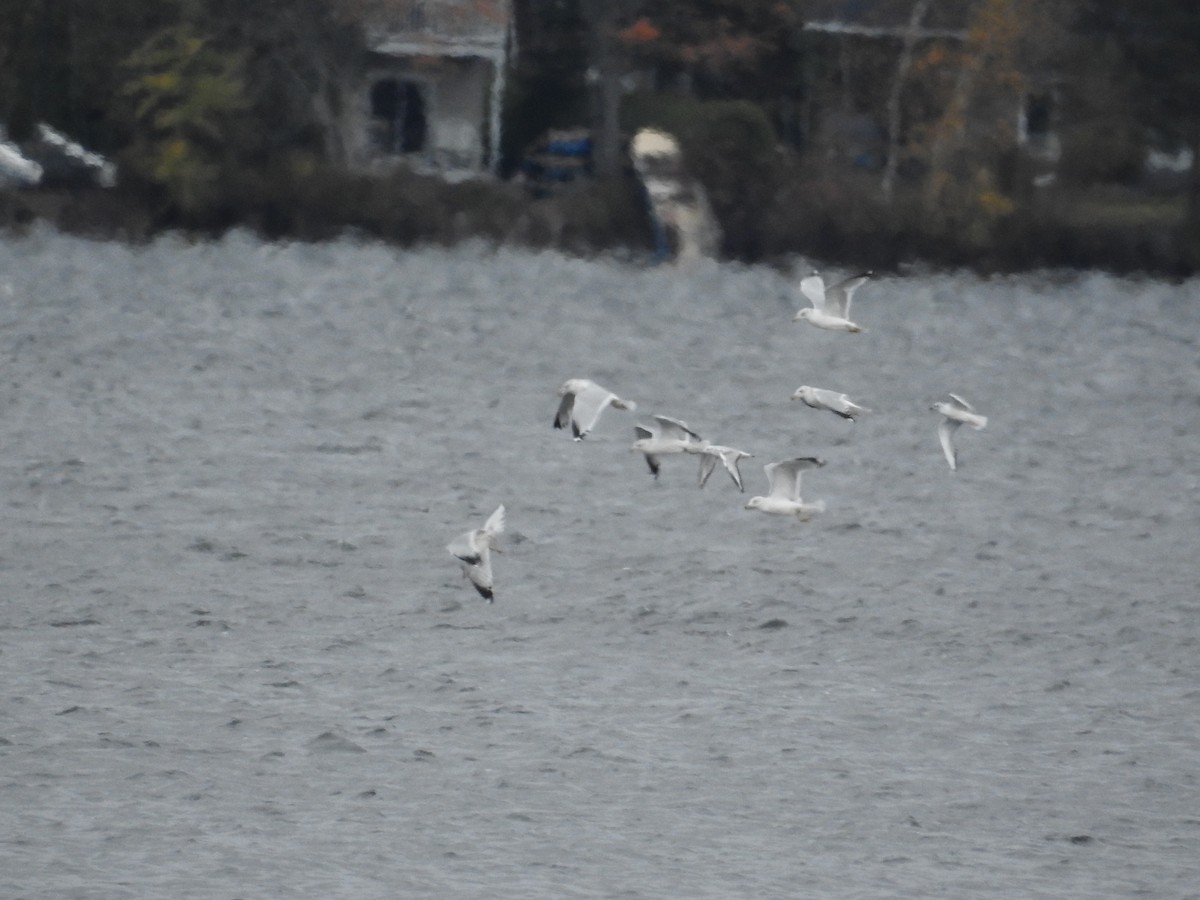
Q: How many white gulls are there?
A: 8